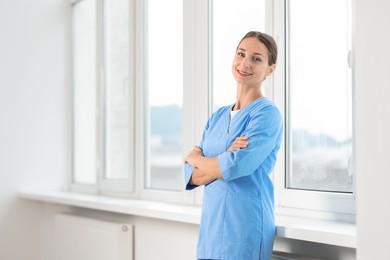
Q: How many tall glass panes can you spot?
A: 5